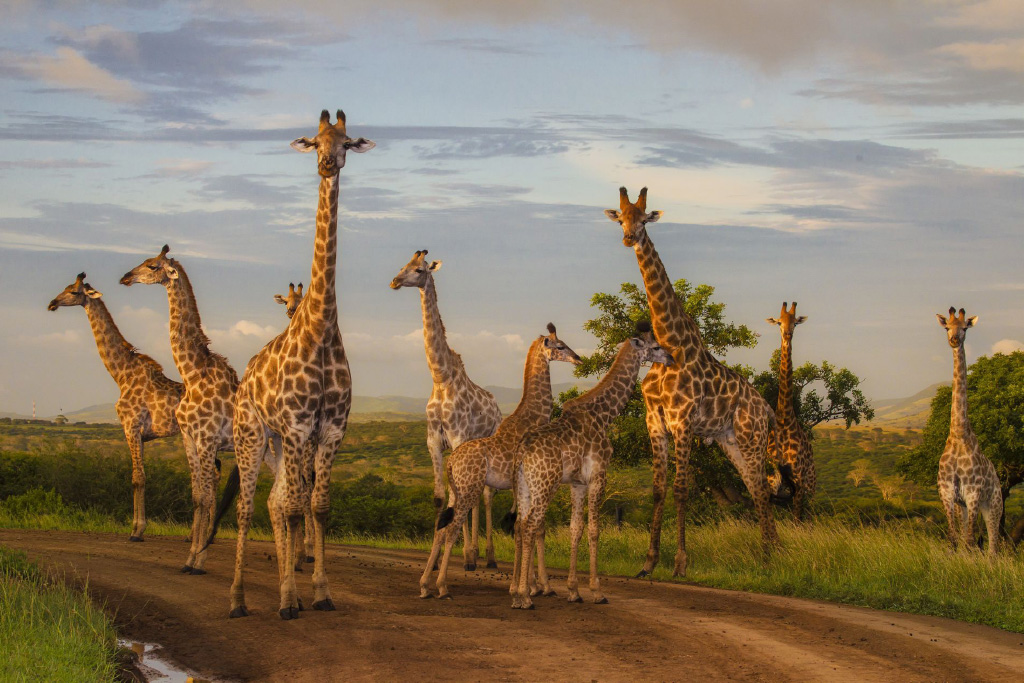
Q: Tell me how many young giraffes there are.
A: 2